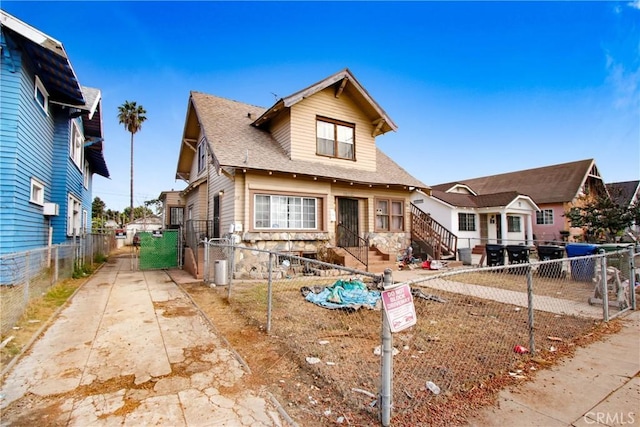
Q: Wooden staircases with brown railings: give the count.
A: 1